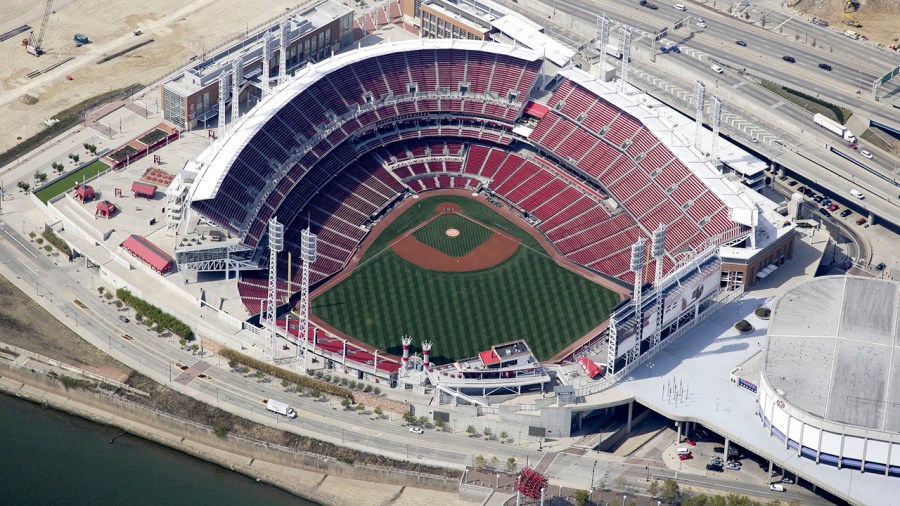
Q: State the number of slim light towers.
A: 12